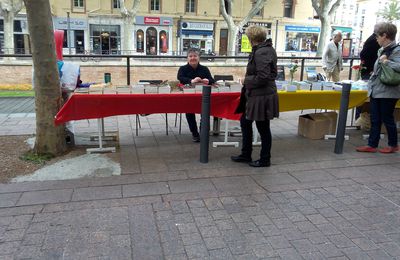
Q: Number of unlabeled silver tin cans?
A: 0